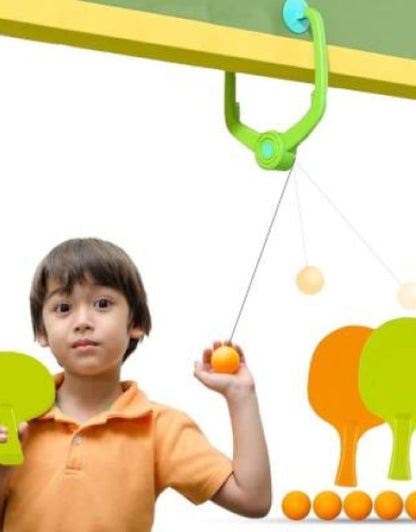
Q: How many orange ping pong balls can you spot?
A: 6